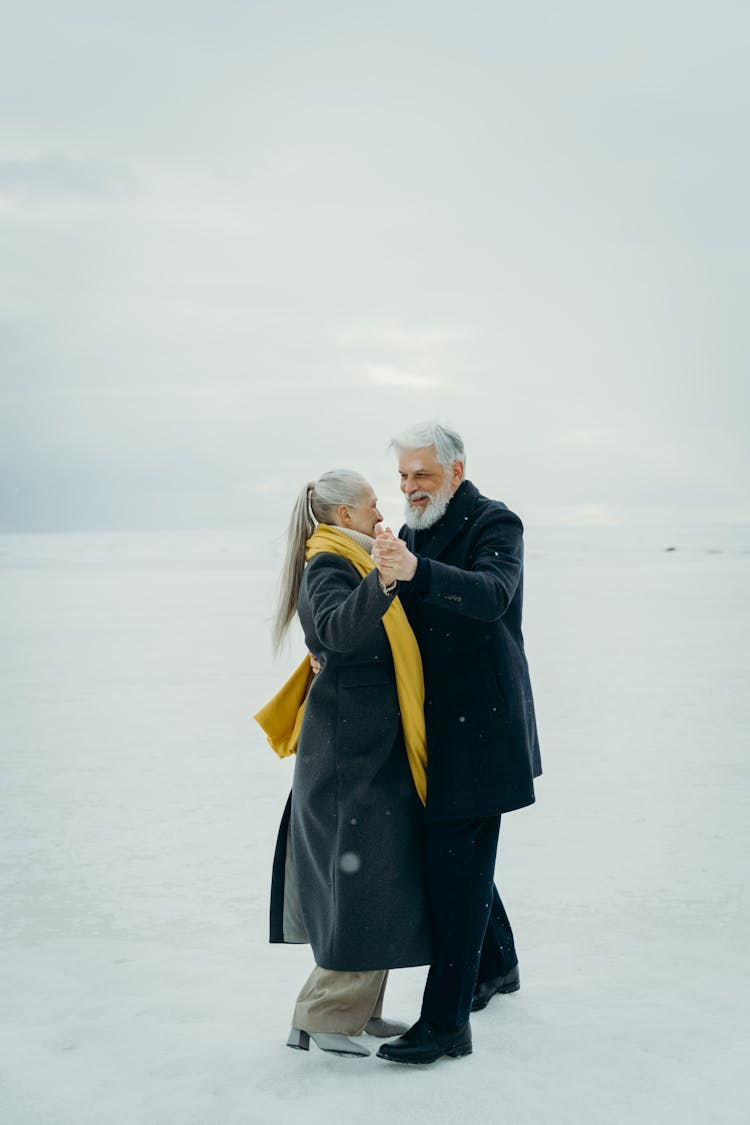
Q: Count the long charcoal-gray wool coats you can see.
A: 1